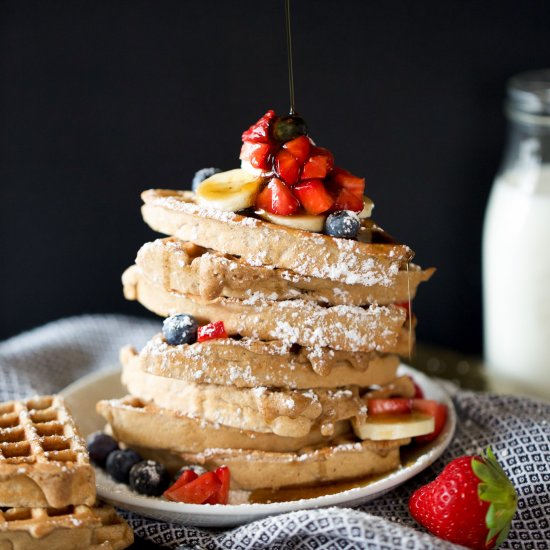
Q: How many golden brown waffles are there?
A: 9